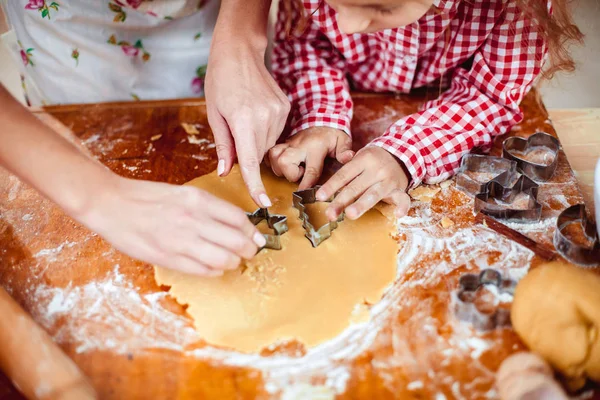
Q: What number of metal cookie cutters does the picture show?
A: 7